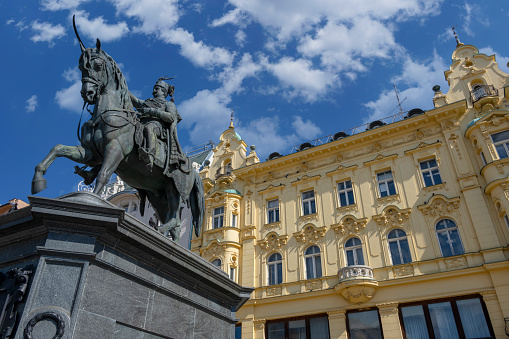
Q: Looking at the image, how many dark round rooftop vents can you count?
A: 5